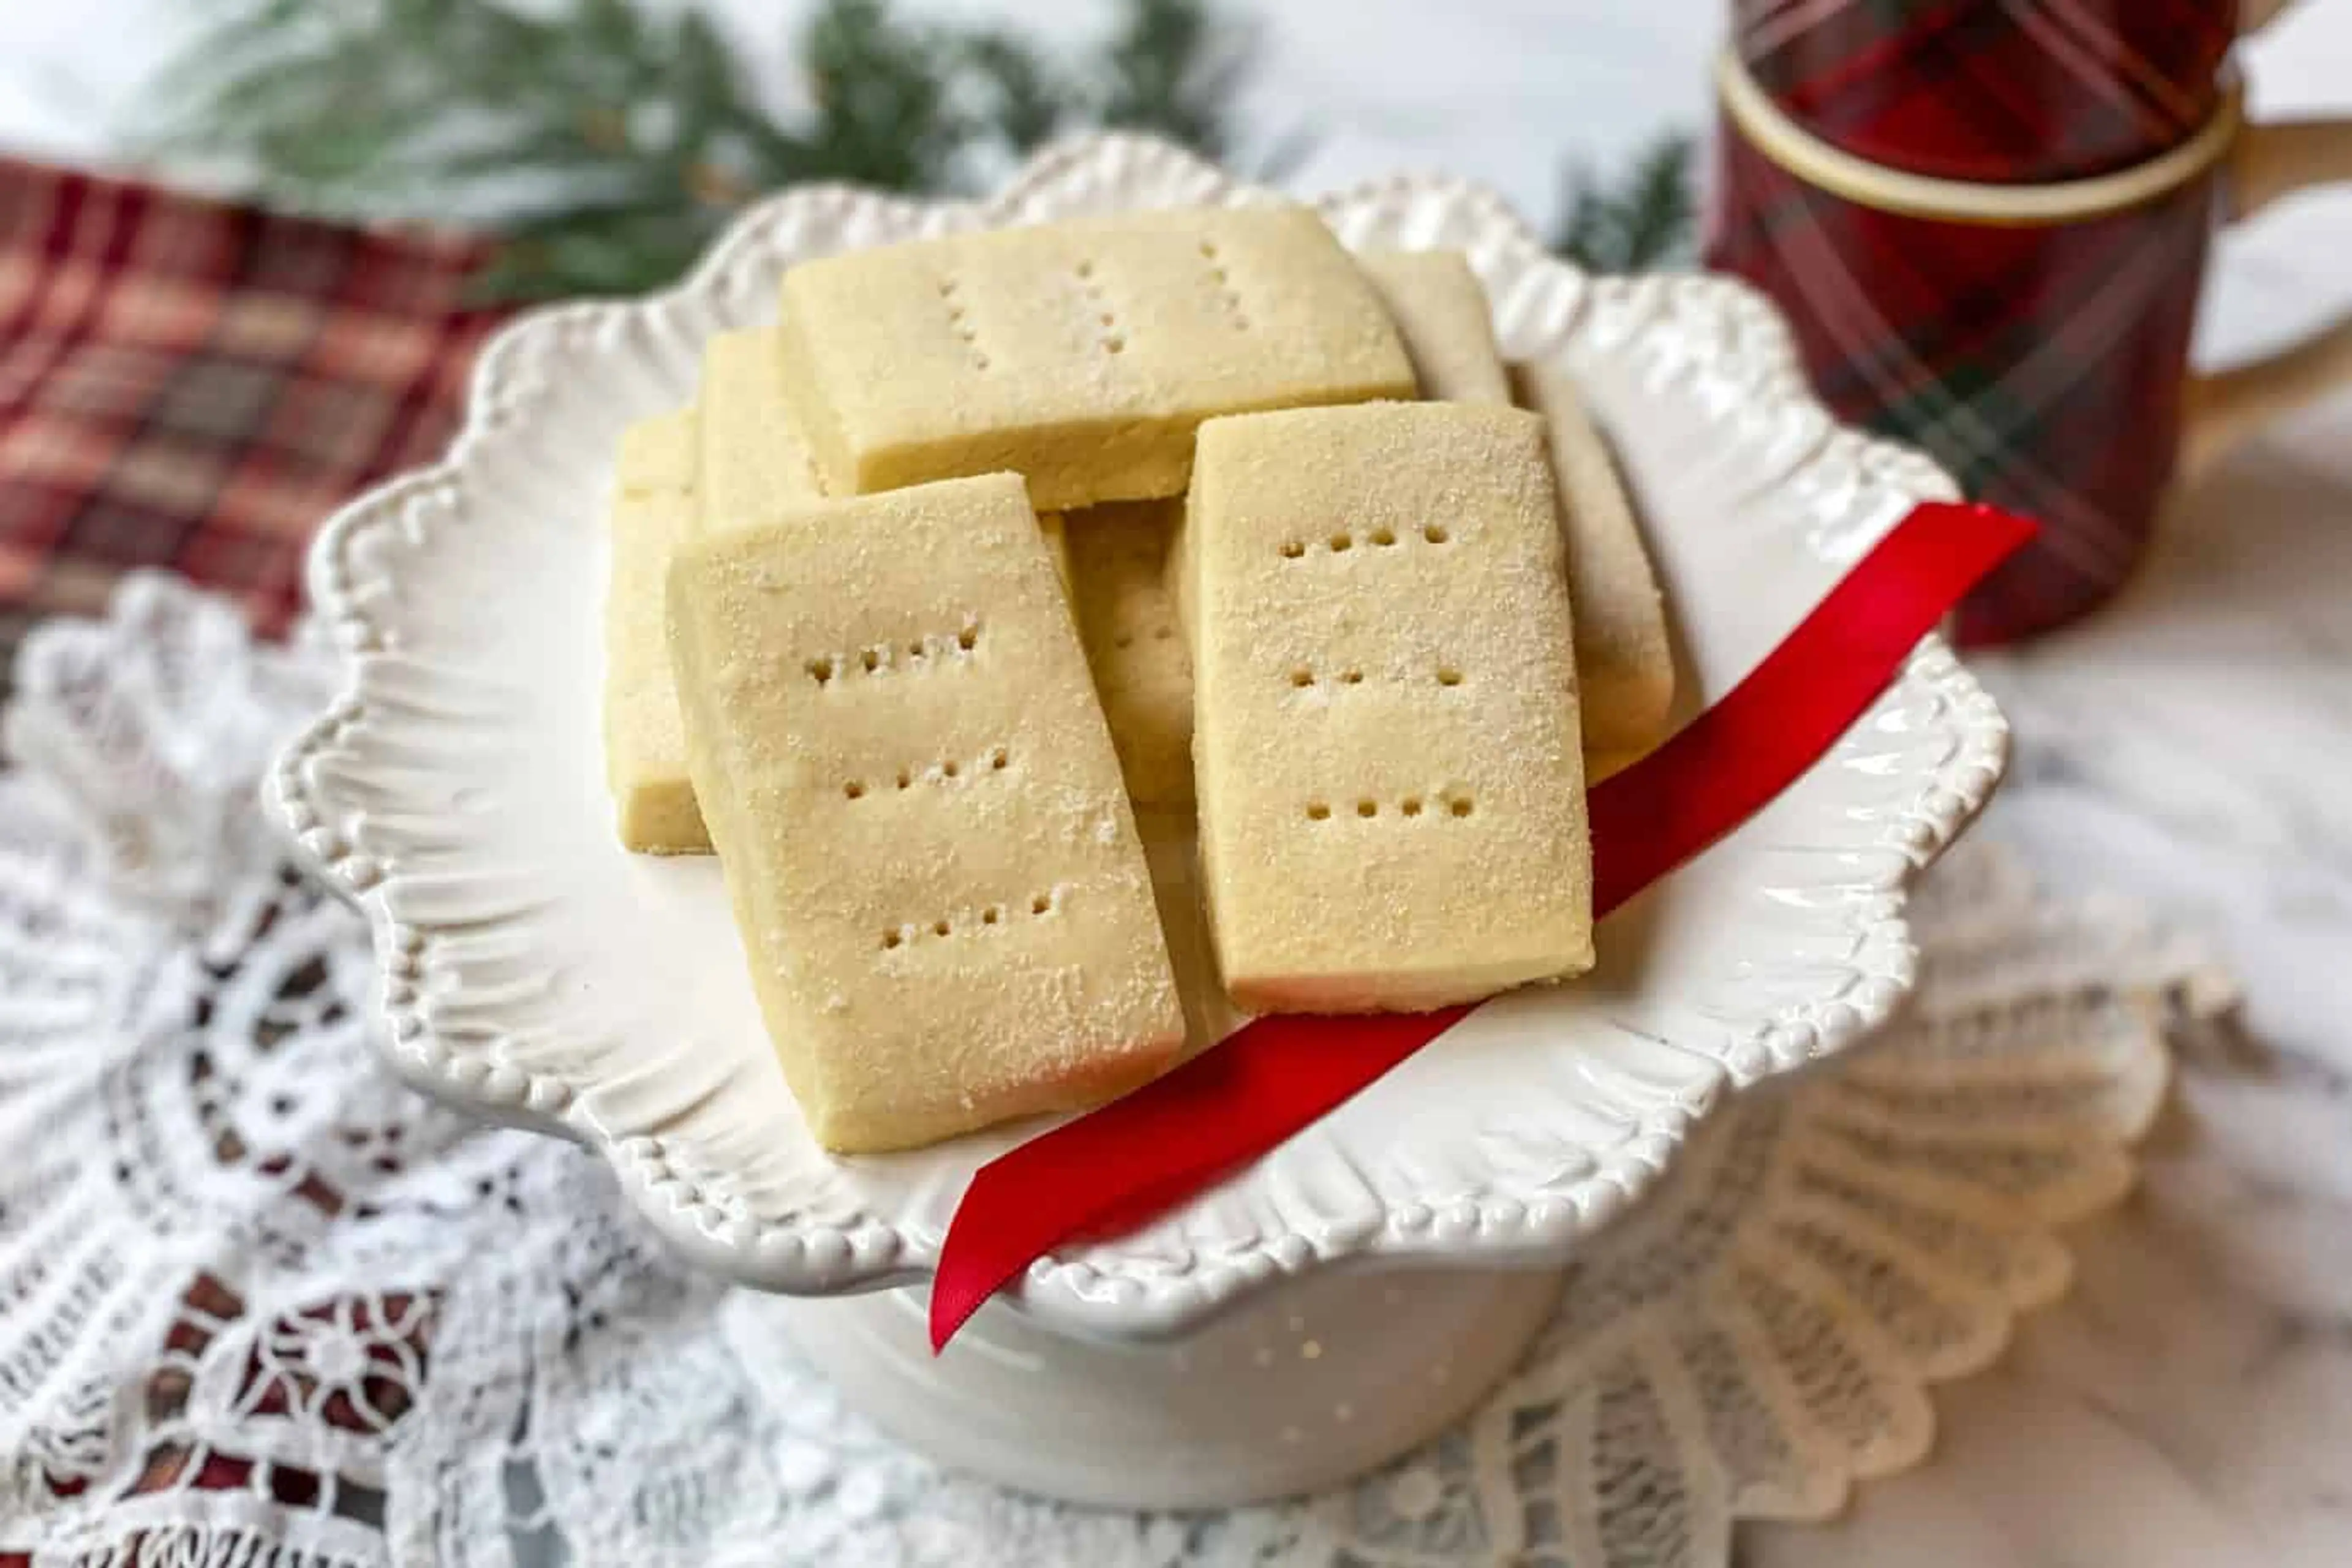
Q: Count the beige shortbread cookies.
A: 8